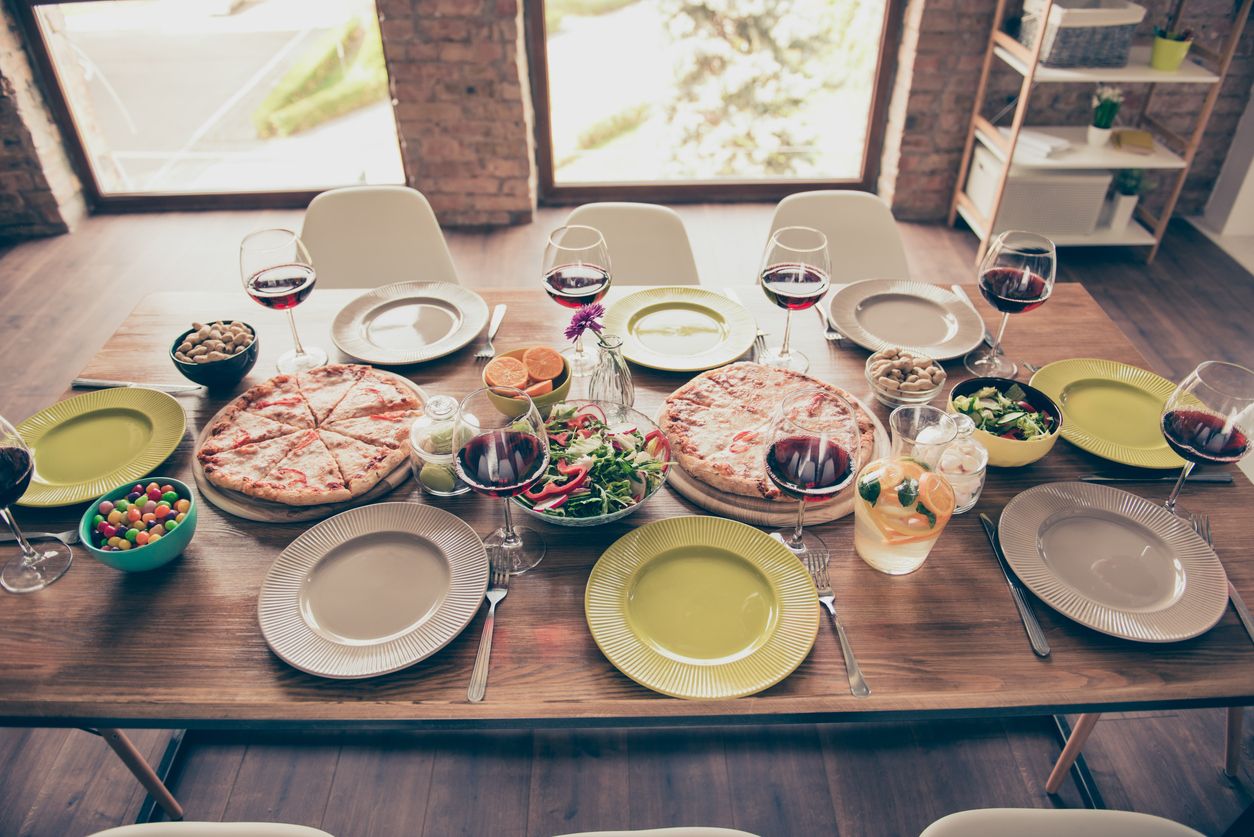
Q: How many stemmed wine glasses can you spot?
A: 8